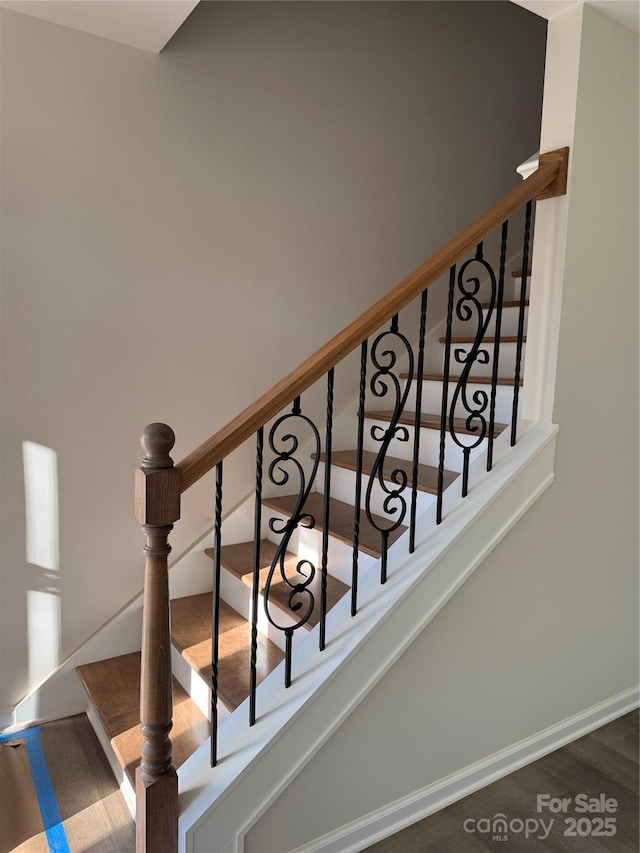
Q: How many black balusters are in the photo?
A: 11